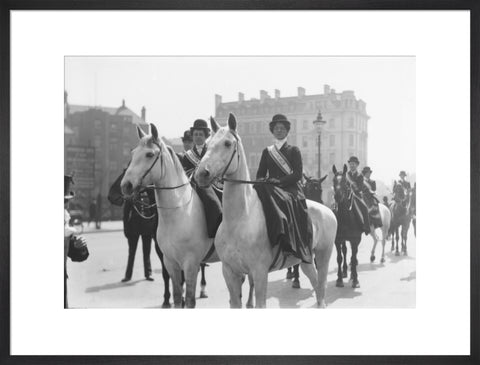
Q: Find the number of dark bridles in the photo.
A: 2